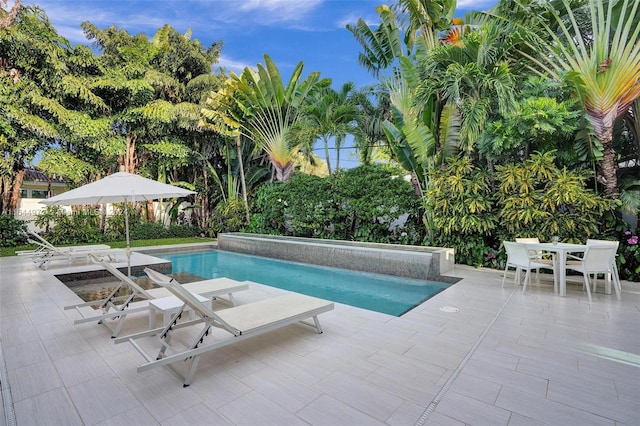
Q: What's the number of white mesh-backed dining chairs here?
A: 4